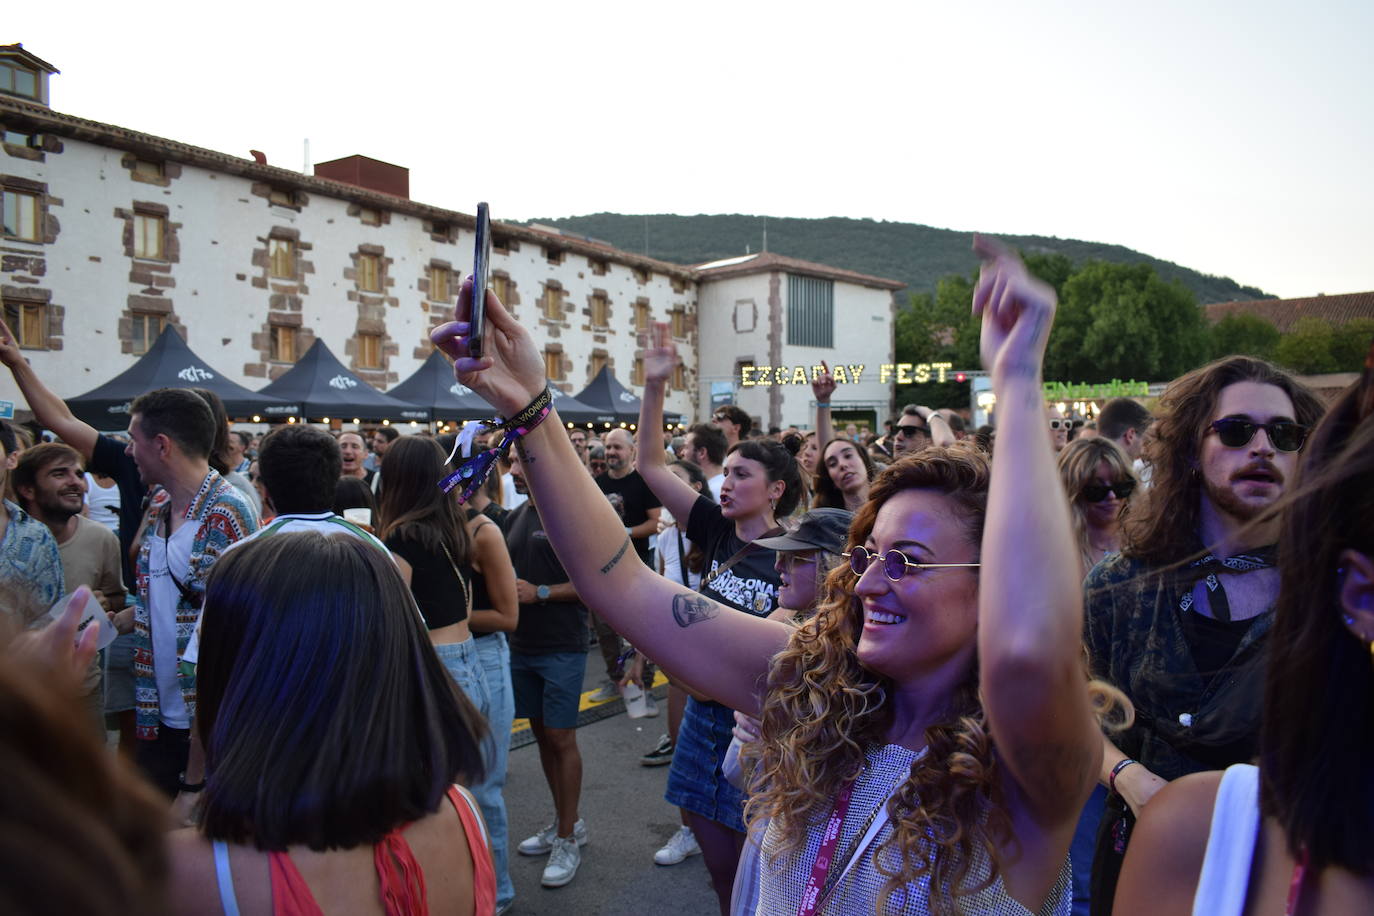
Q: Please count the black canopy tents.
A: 5